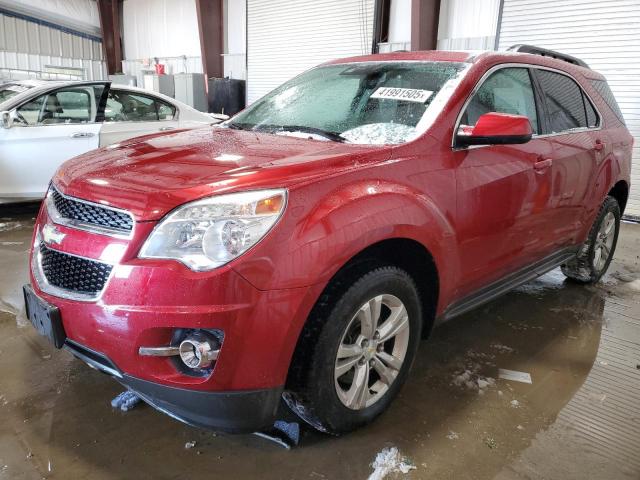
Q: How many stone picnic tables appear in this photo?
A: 0